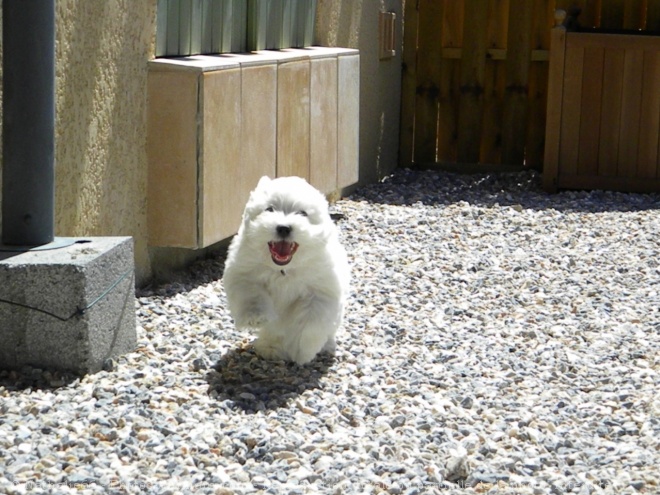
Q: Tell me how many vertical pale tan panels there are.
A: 6